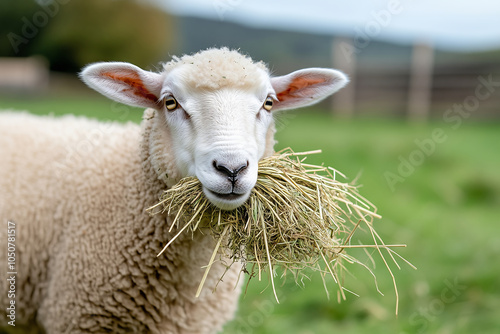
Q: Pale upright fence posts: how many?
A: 2